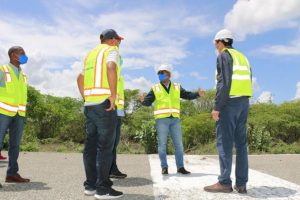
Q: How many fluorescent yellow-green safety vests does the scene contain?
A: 5